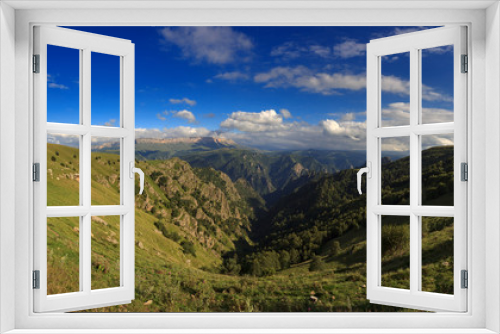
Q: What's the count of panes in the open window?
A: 12